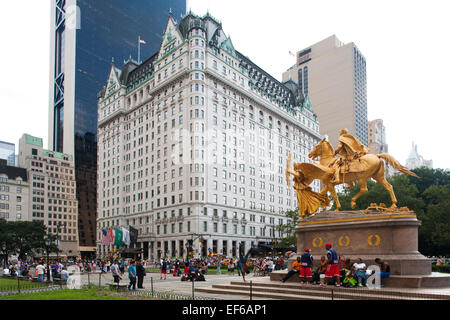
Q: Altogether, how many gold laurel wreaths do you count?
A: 3